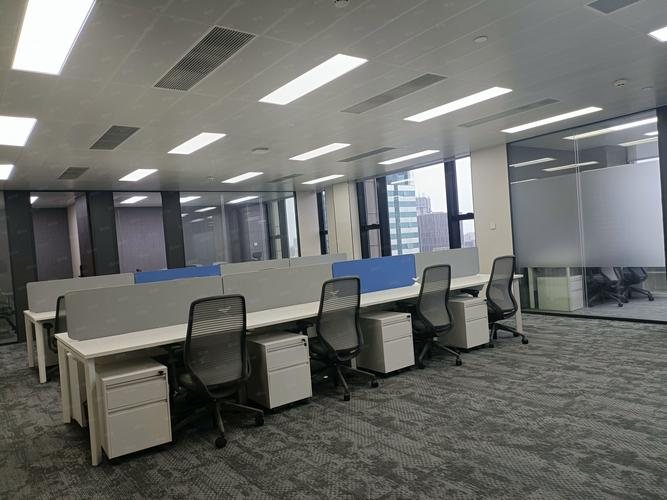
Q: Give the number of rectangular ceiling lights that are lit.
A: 13